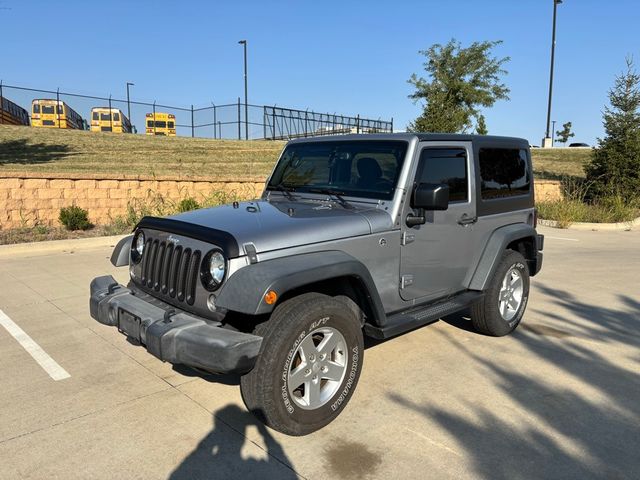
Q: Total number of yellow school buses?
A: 4